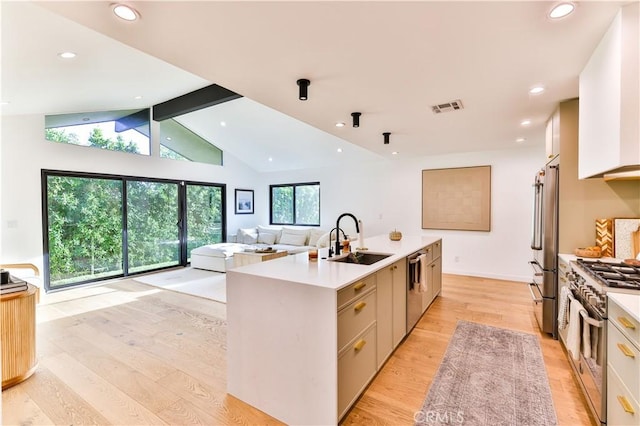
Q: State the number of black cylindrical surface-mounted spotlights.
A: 3